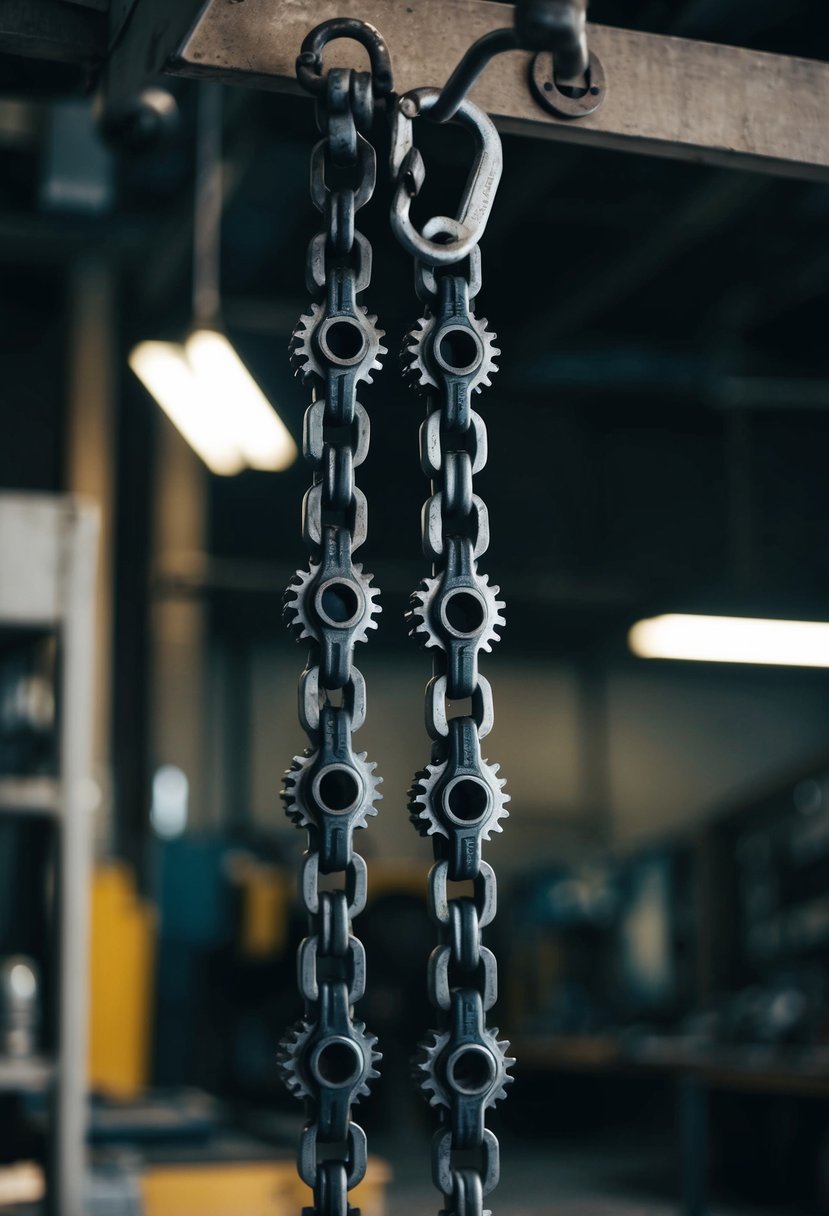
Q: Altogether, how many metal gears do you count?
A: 8